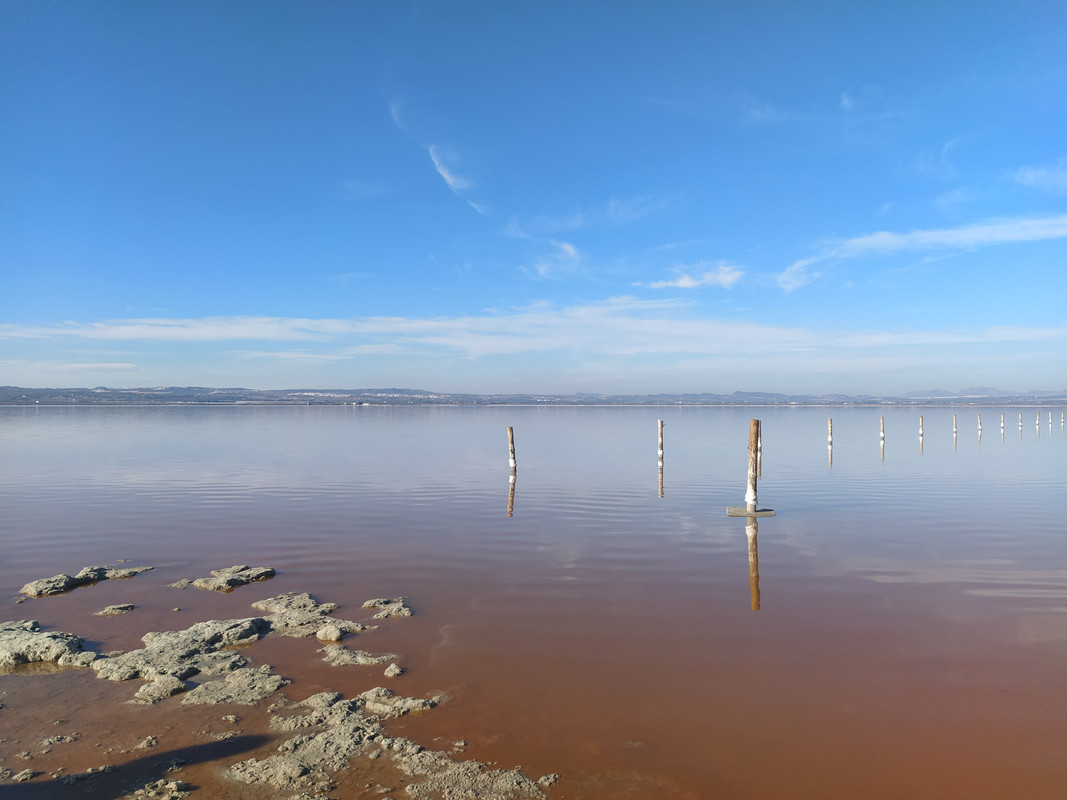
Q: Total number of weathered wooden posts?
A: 14